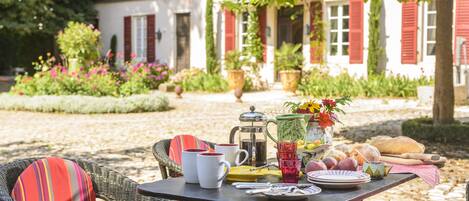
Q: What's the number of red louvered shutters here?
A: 8